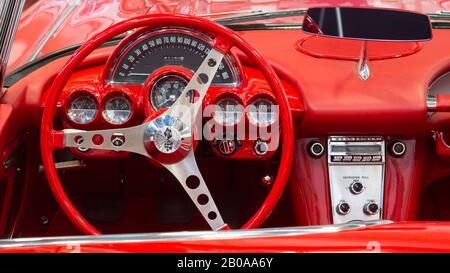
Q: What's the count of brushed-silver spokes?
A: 3